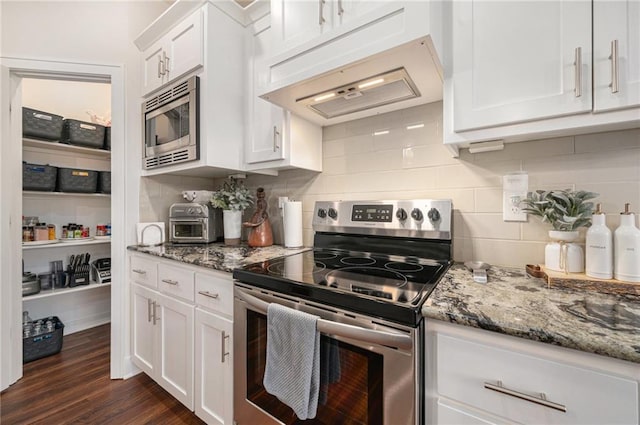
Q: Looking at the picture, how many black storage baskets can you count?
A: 7